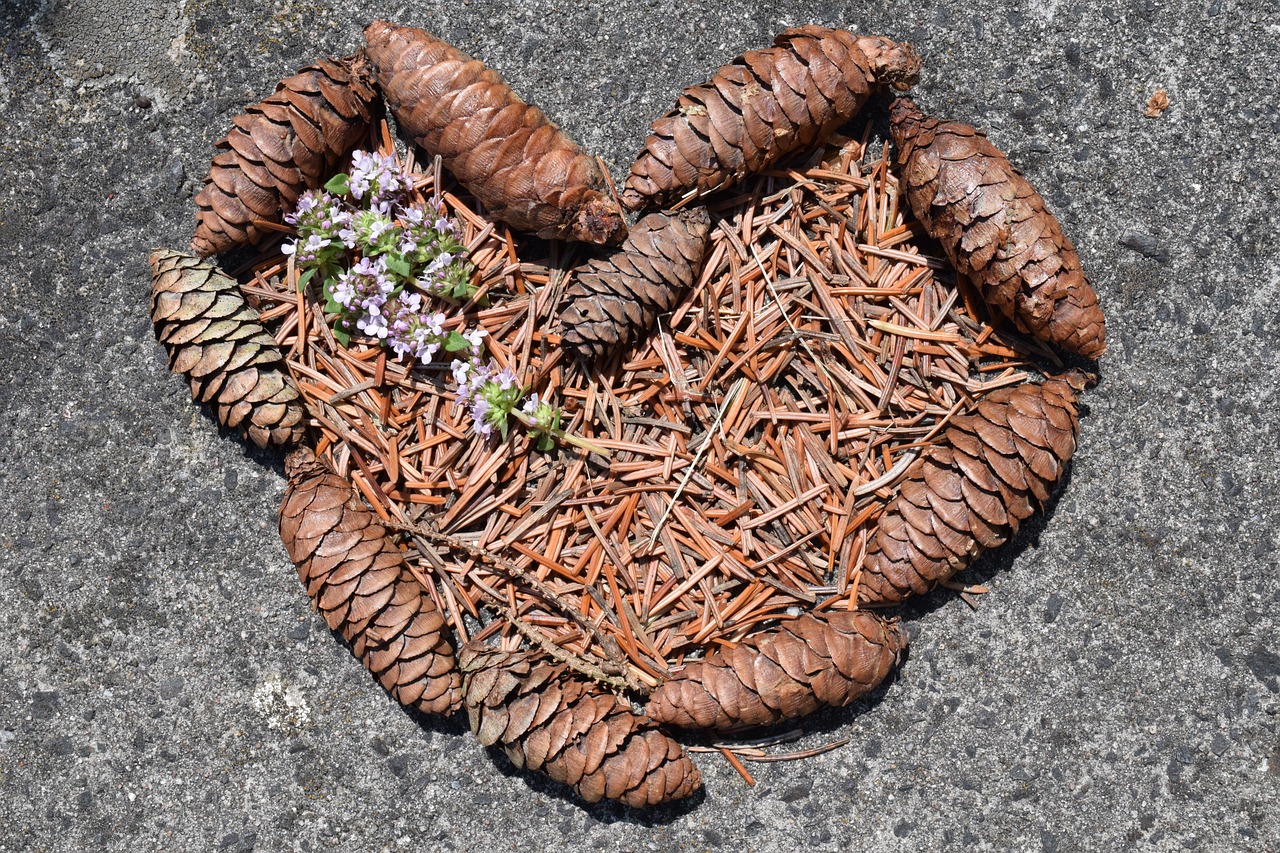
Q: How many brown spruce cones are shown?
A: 10